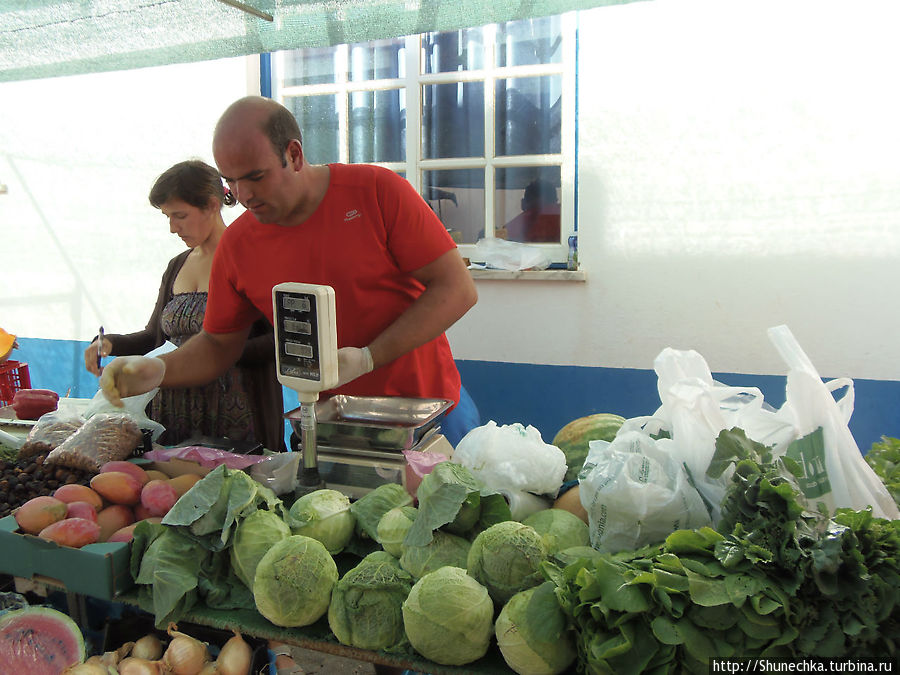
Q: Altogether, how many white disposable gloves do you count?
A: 2